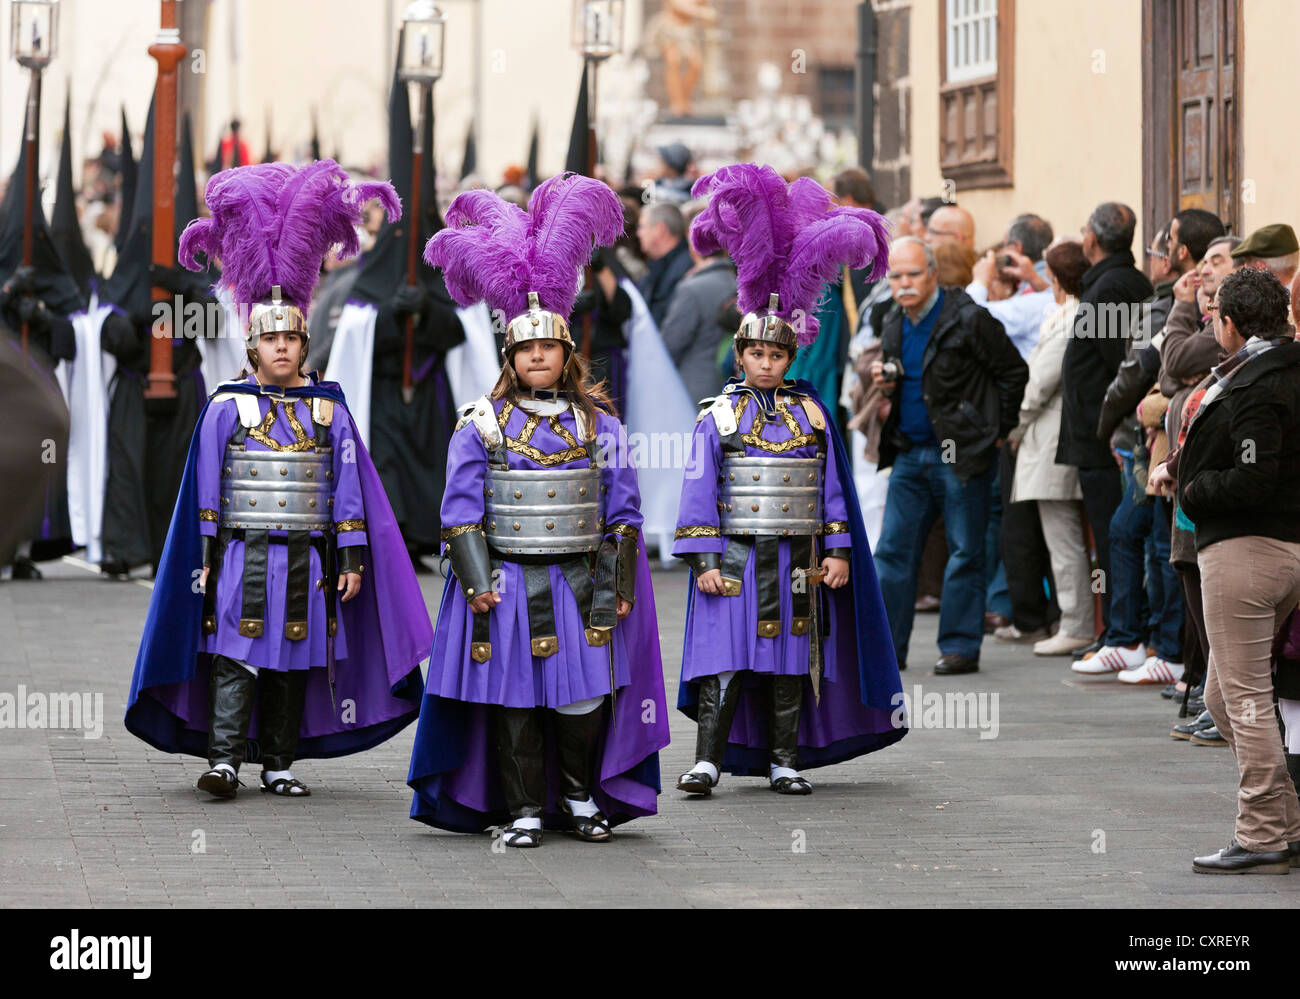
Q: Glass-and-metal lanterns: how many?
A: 3